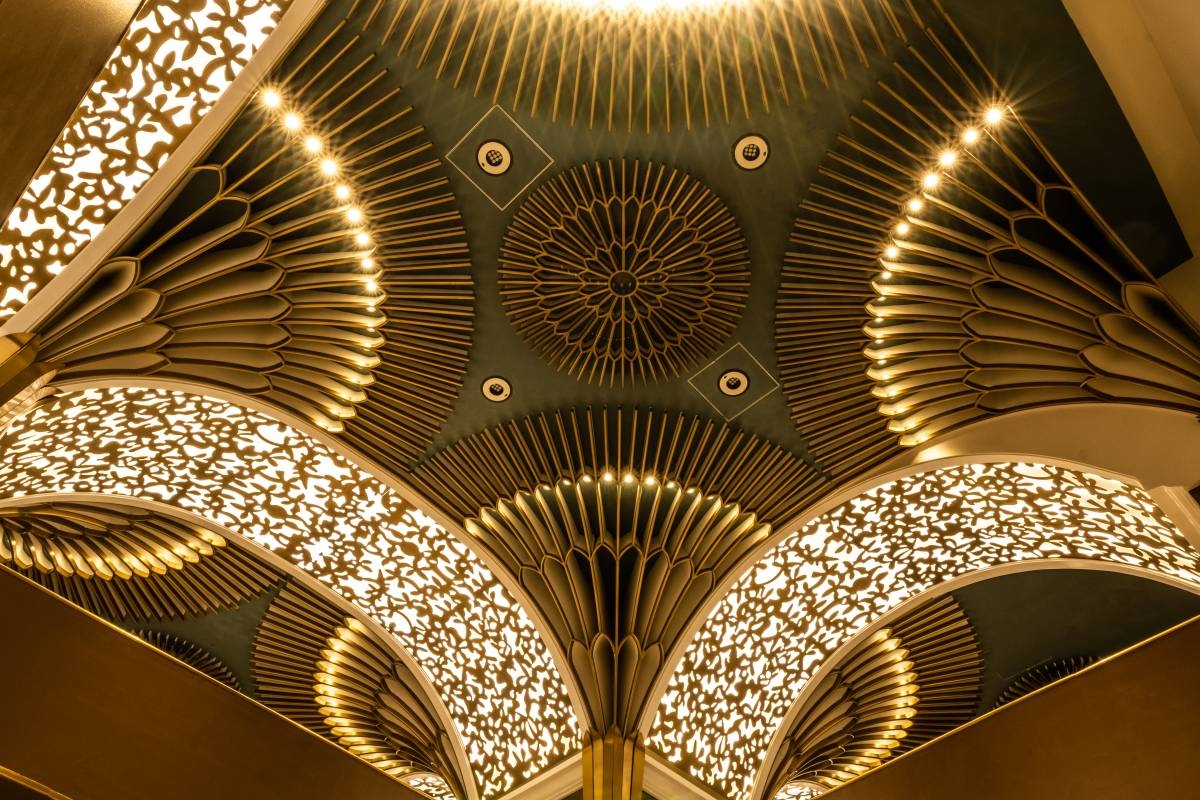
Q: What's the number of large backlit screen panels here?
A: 3